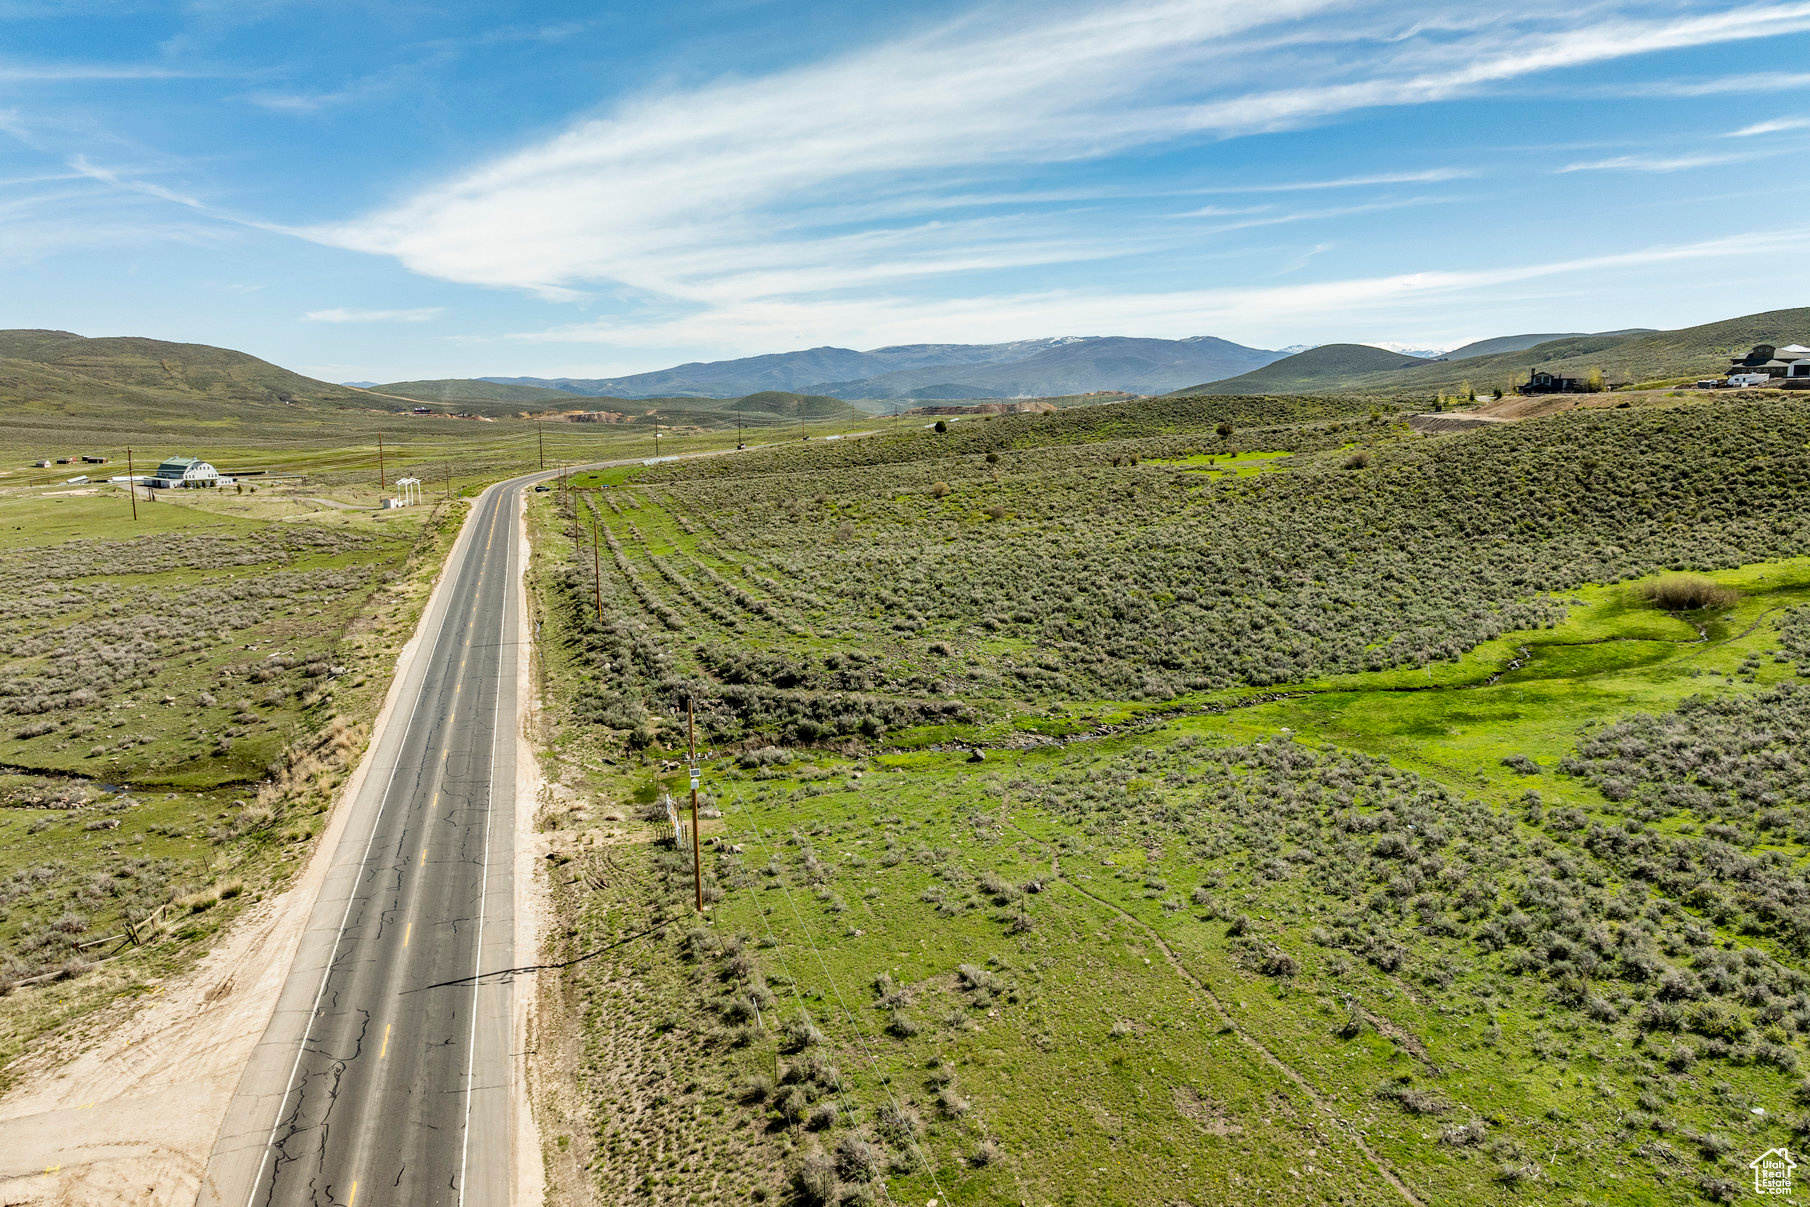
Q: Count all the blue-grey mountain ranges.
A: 1